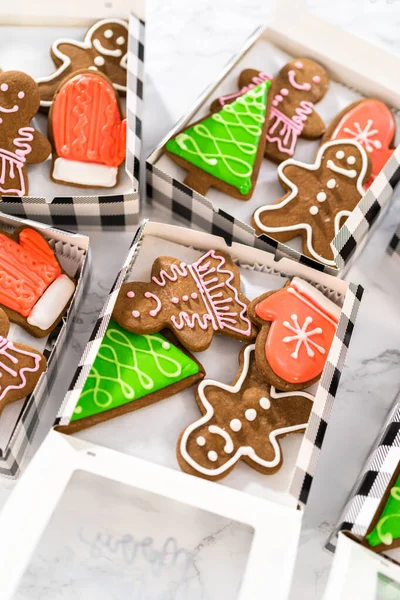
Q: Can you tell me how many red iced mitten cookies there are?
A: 4